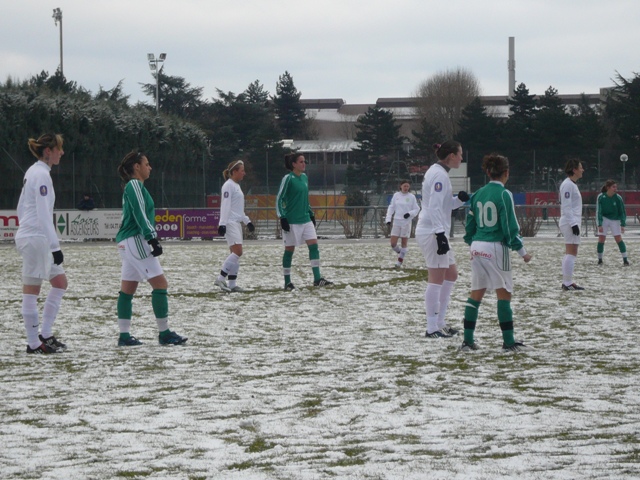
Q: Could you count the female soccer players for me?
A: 9